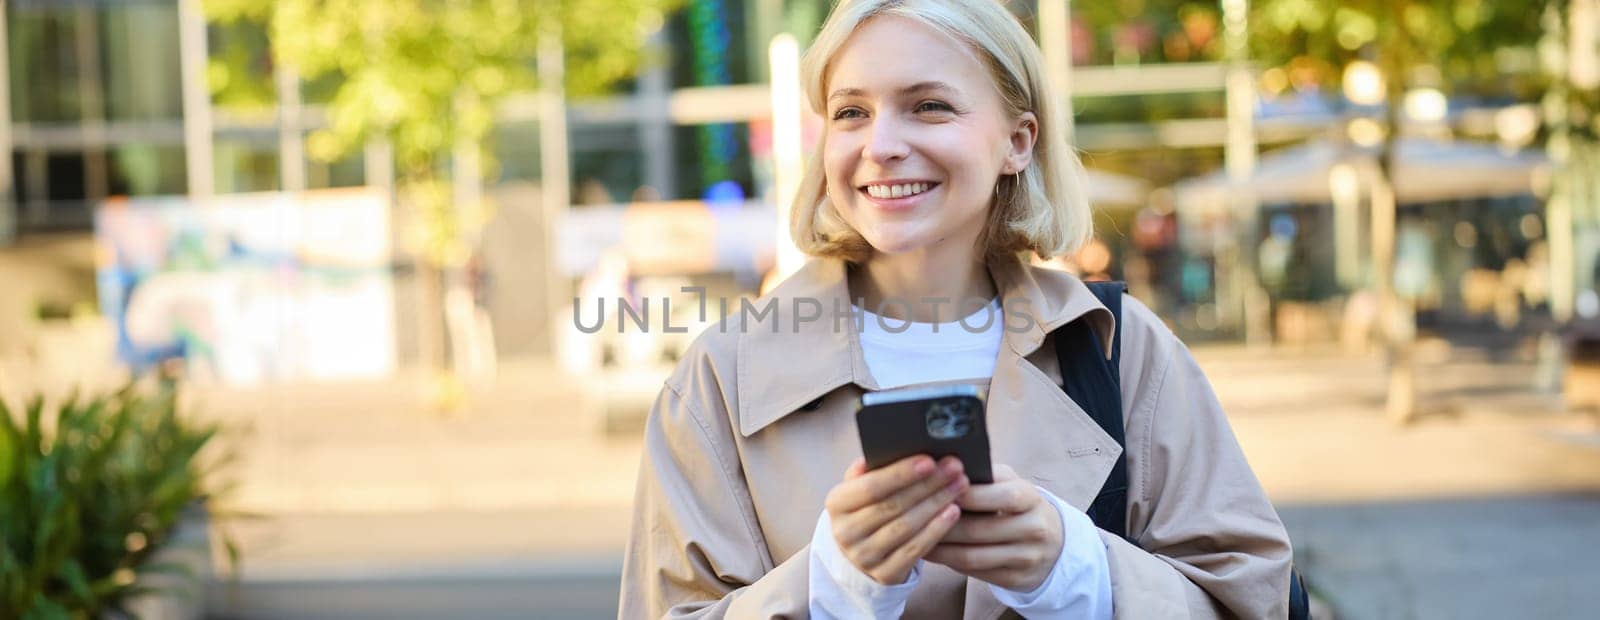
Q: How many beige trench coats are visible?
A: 1